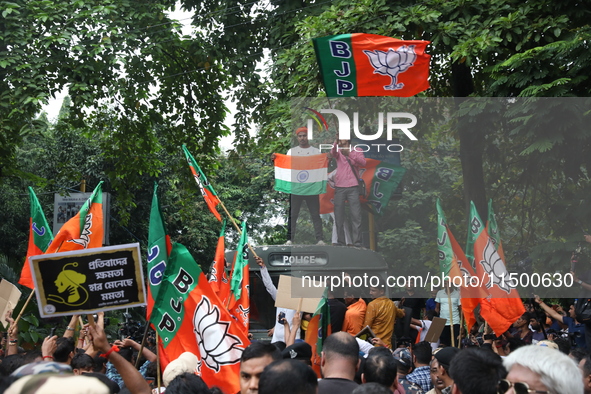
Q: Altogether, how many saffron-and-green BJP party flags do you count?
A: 13